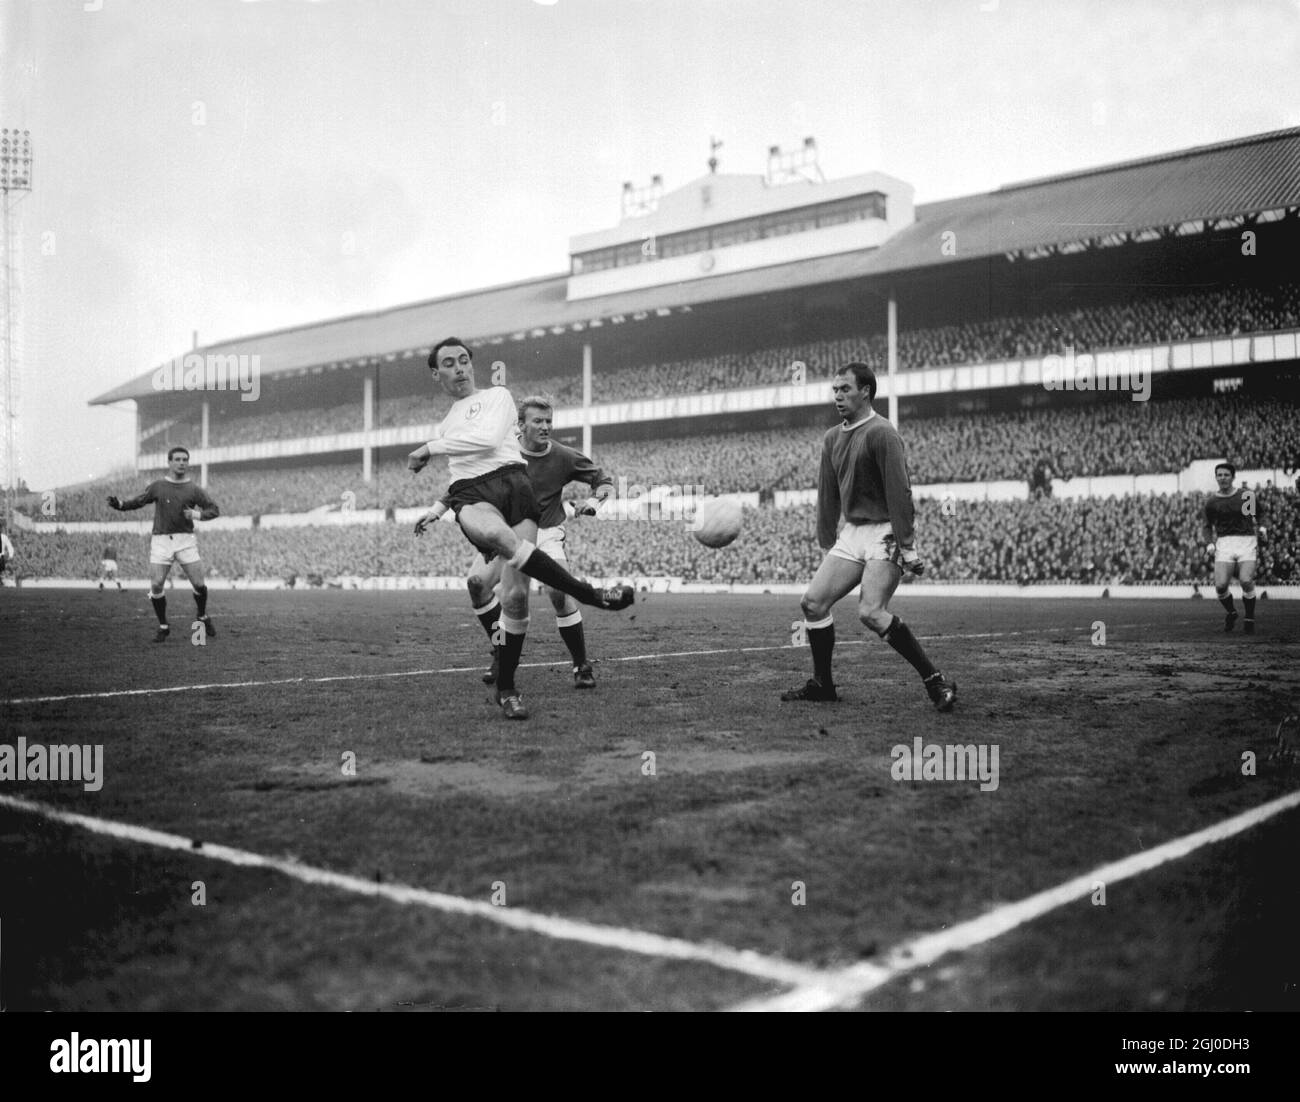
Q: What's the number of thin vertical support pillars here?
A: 4